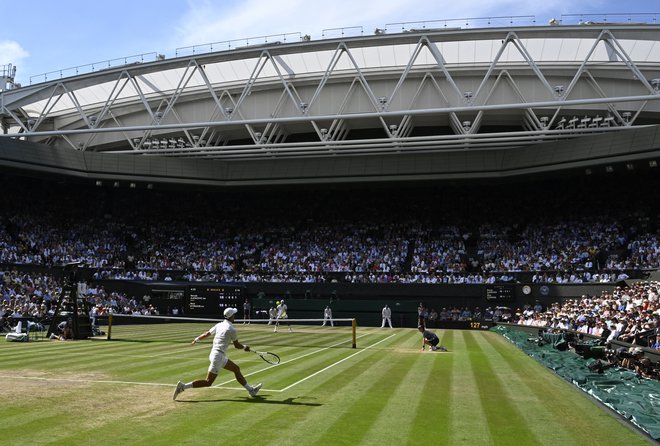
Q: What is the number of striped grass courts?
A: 1